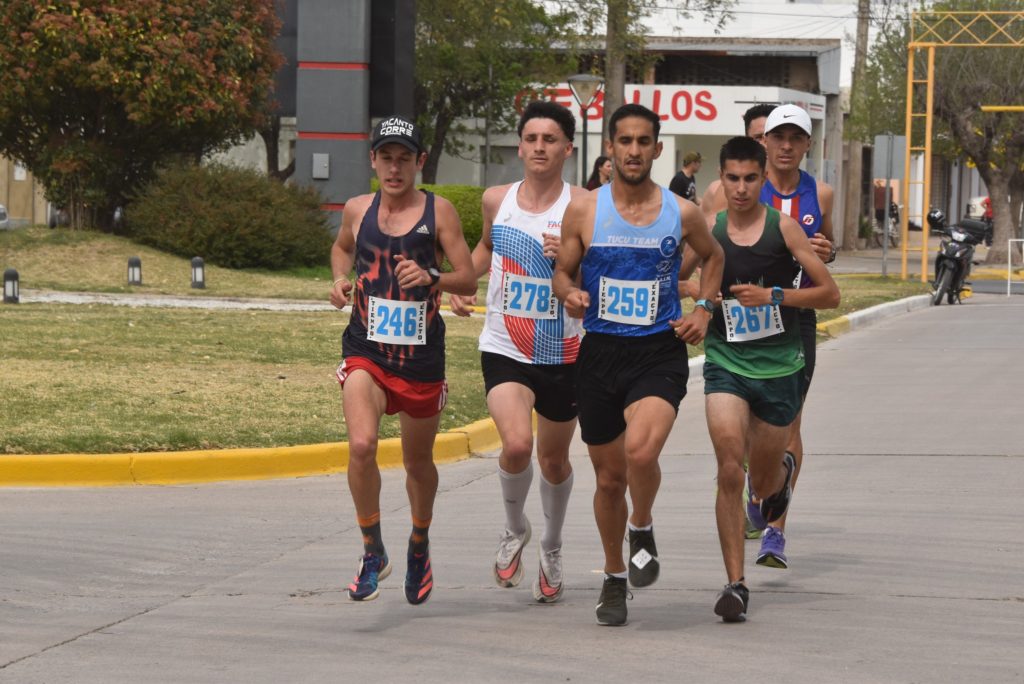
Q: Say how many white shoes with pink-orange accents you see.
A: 2